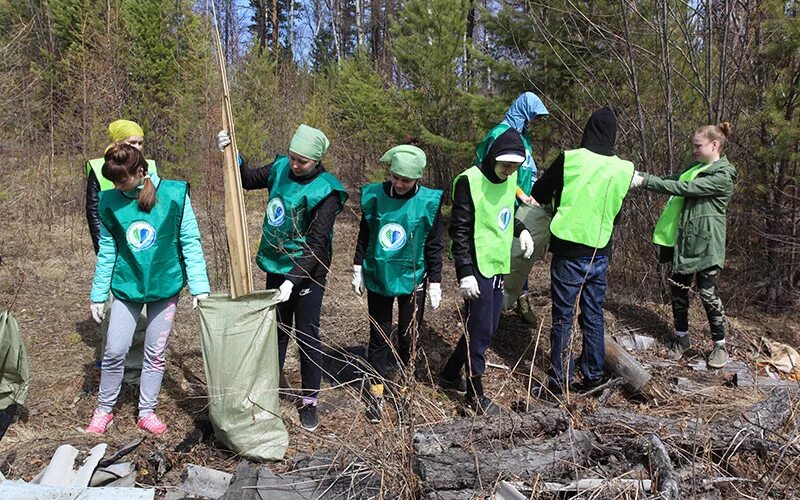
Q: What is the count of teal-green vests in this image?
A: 4